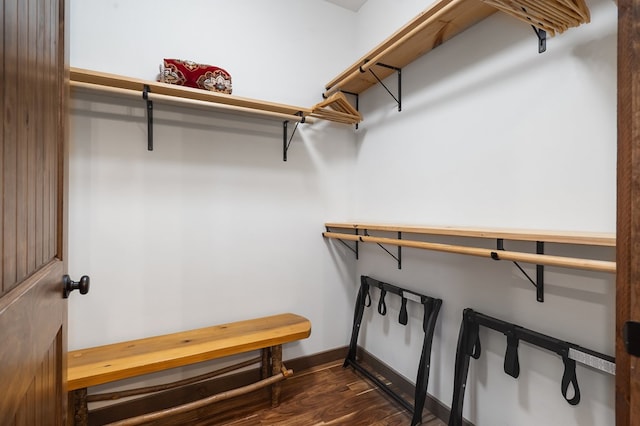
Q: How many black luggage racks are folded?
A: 2